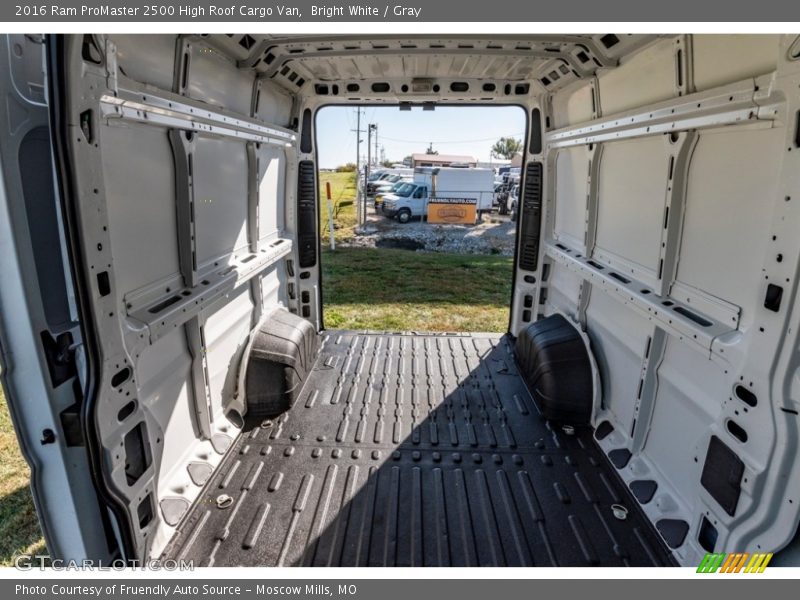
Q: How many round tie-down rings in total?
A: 4